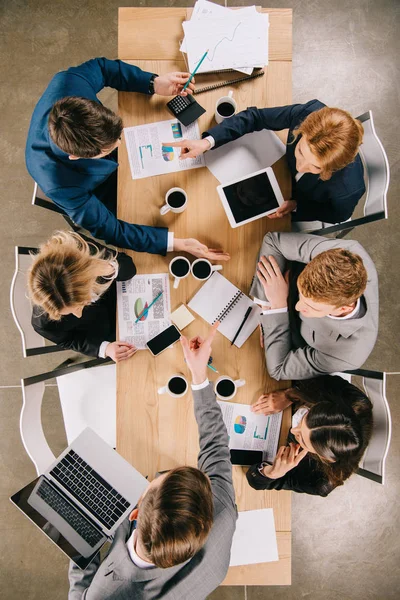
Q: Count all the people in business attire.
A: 6